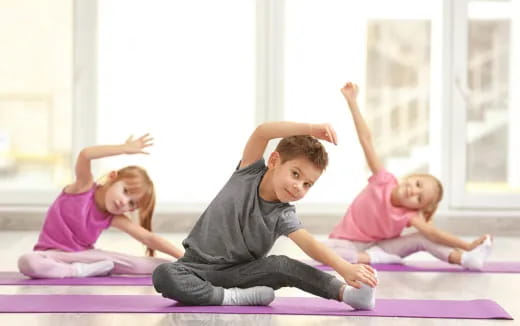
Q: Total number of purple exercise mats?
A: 3